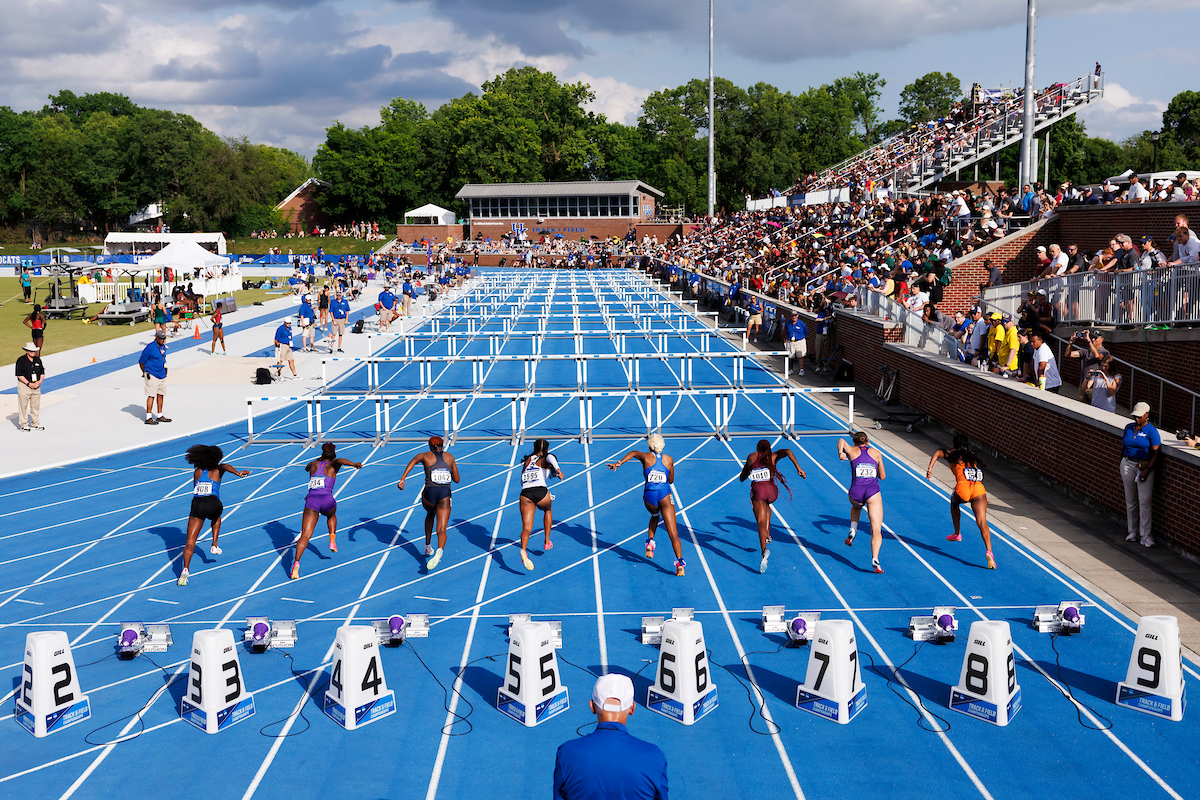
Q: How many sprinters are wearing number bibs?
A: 8